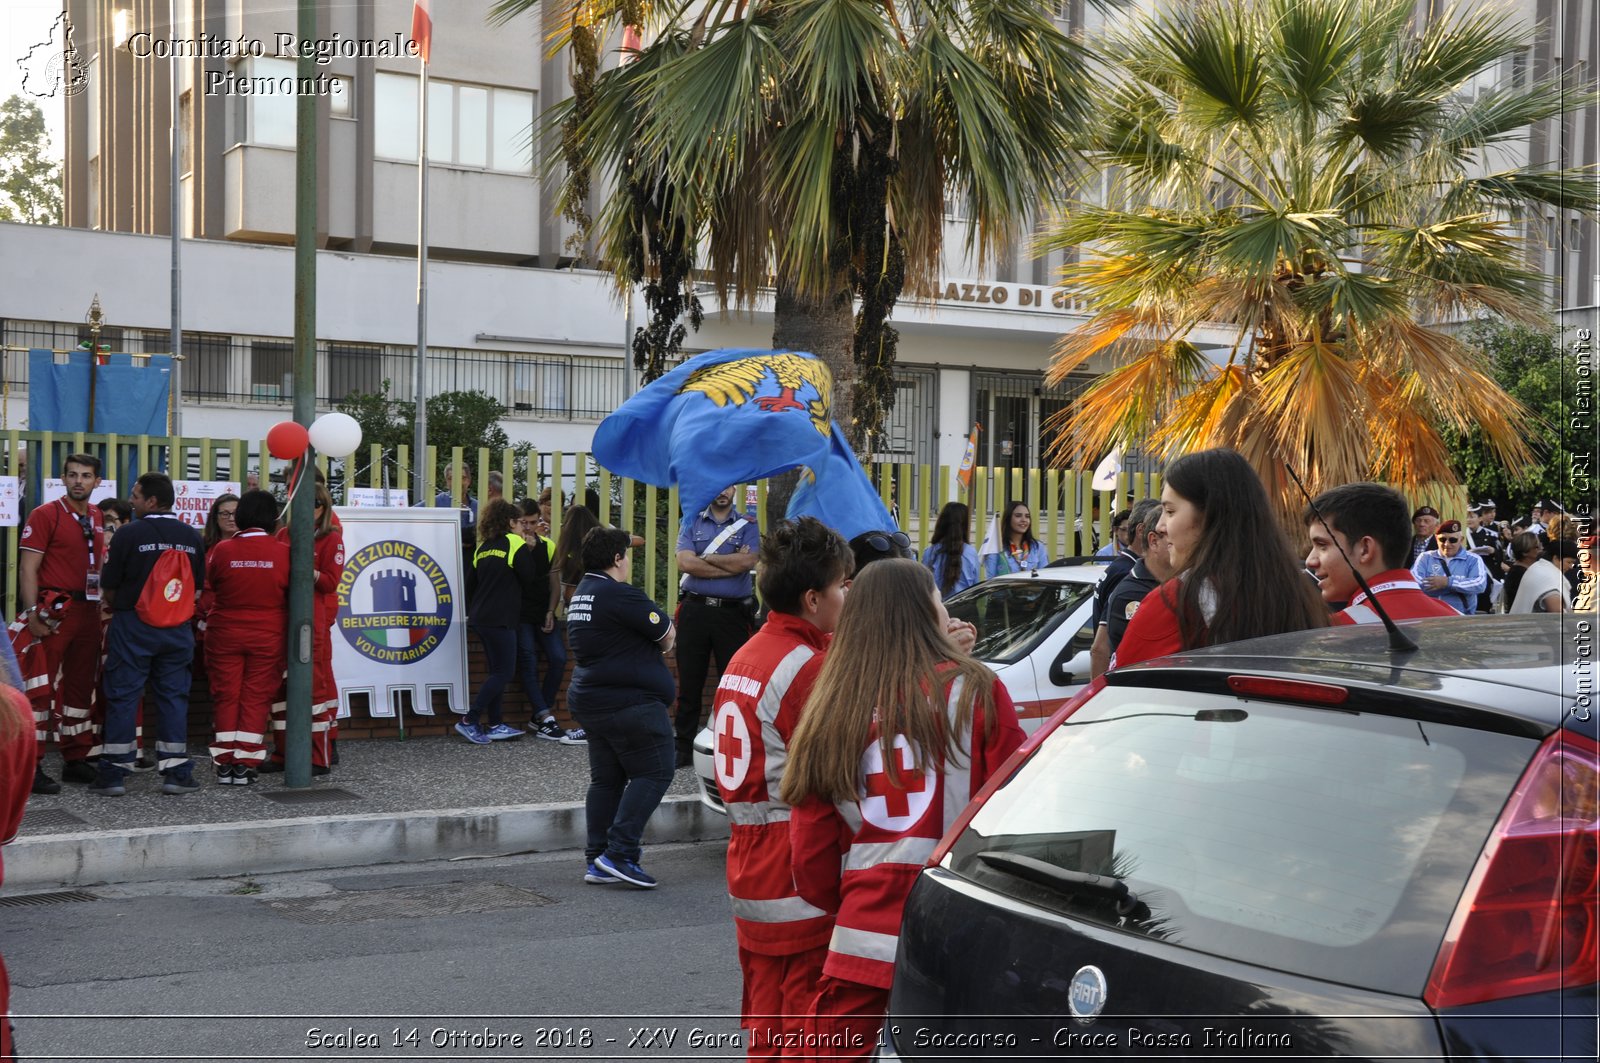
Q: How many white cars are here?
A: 1